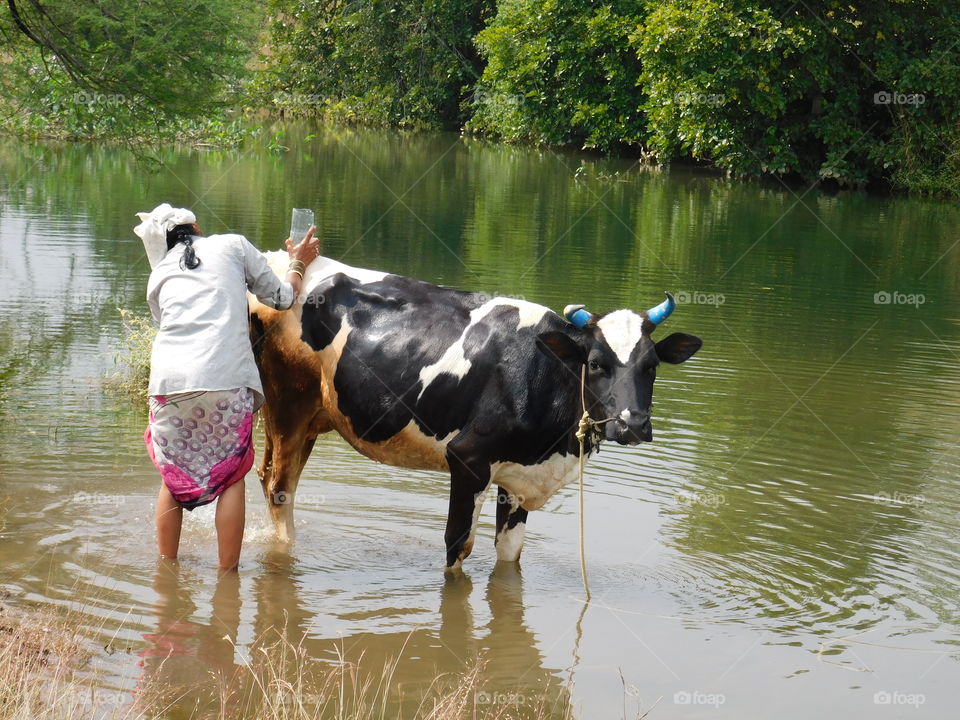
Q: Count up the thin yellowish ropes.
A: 1